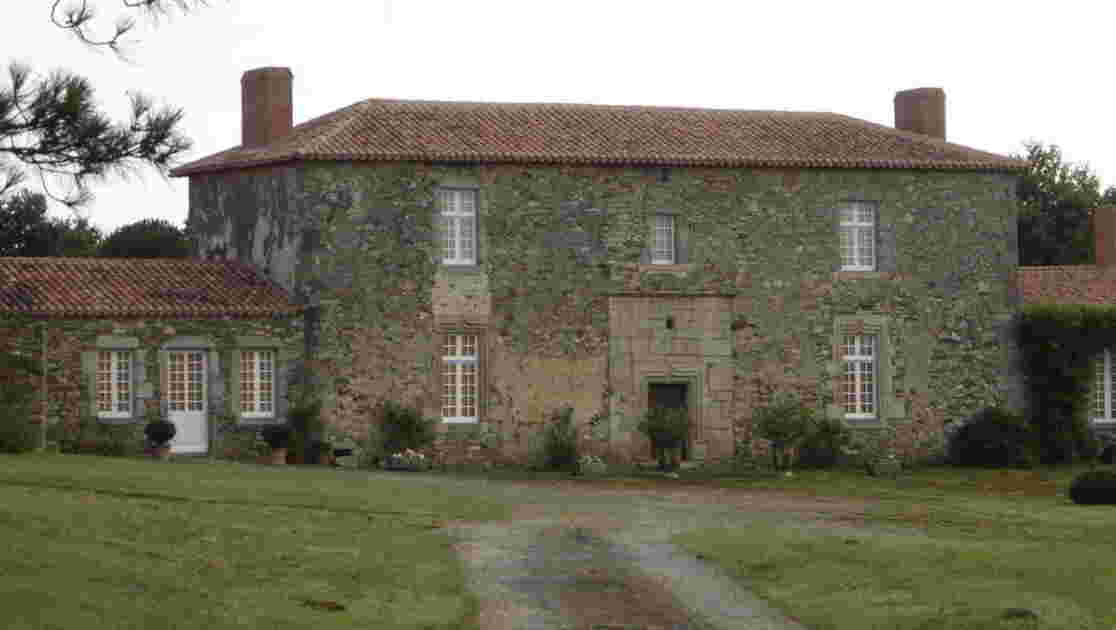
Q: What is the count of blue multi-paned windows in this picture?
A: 0